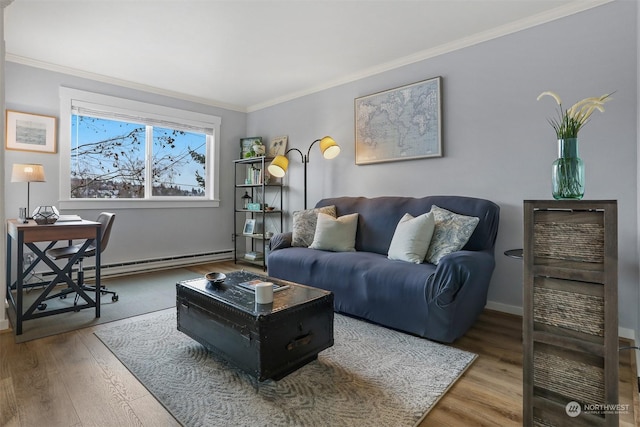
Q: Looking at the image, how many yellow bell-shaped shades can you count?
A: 2